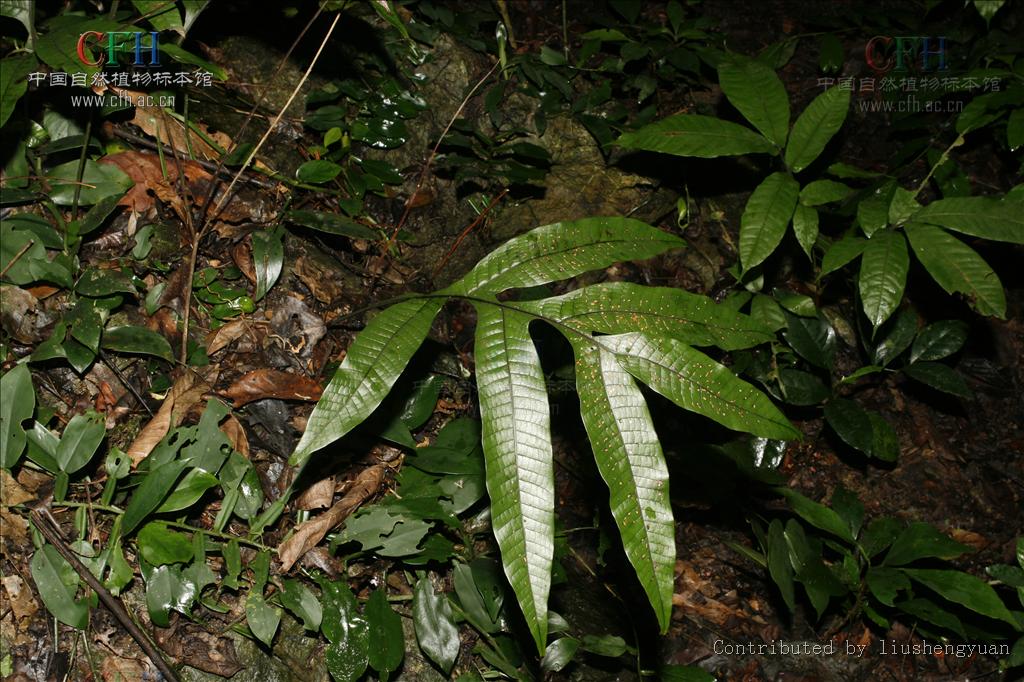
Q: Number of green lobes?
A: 6